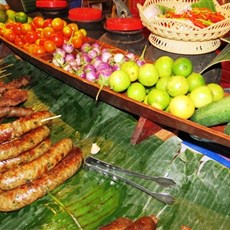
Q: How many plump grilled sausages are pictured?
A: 5